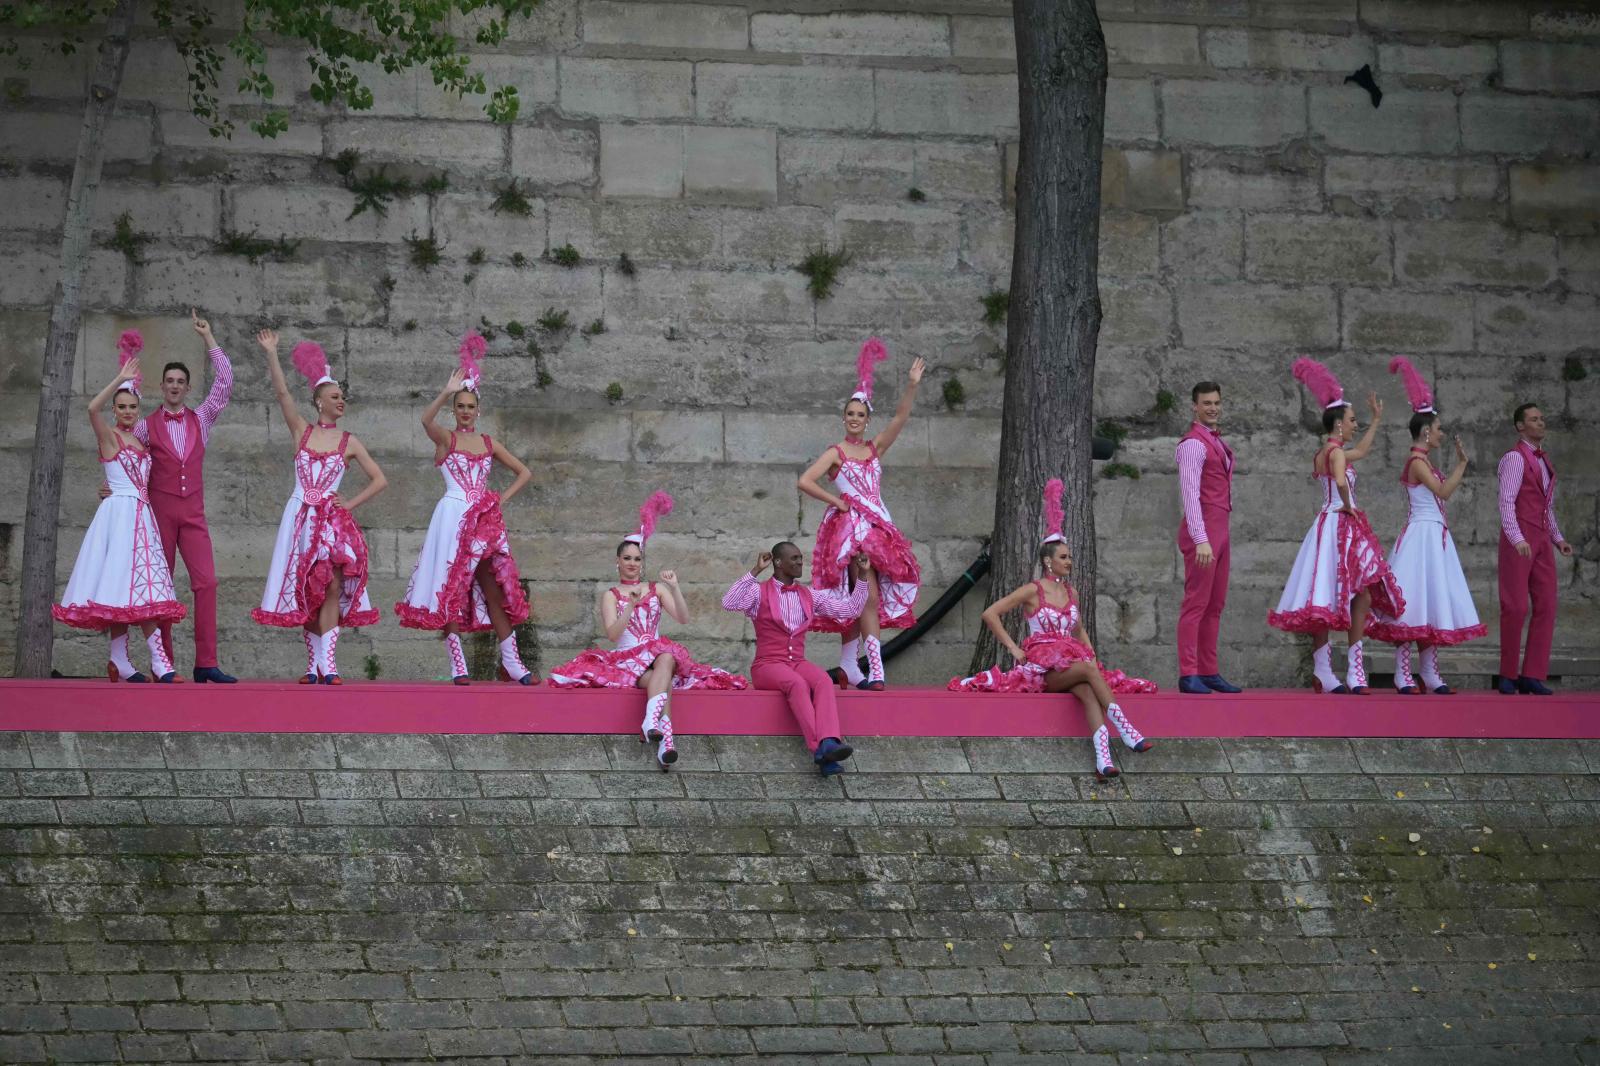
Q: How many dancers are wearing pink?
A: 12